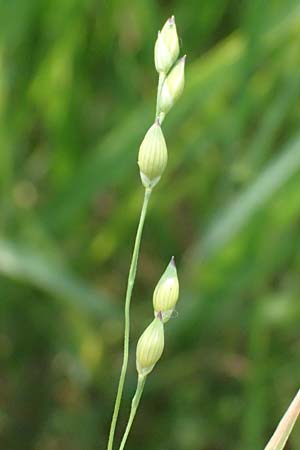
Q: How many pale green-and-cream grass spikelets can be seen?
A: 5